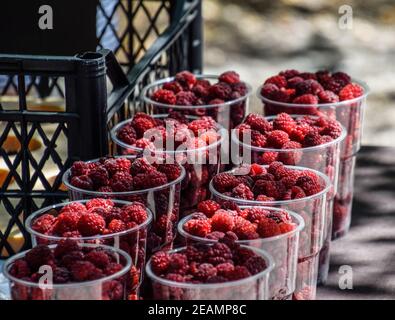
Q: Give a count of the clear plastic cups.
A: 10